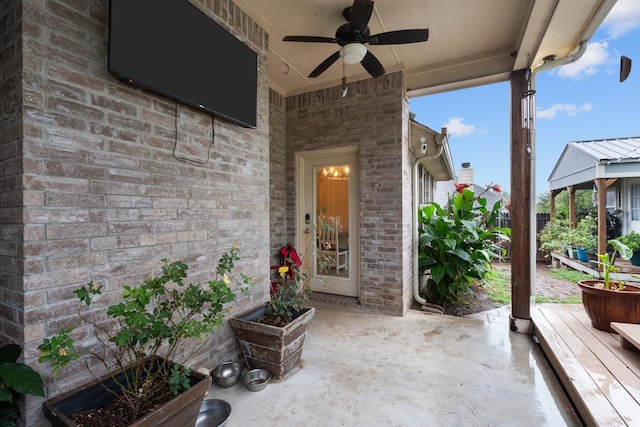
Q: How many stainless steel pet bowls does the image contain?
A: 3